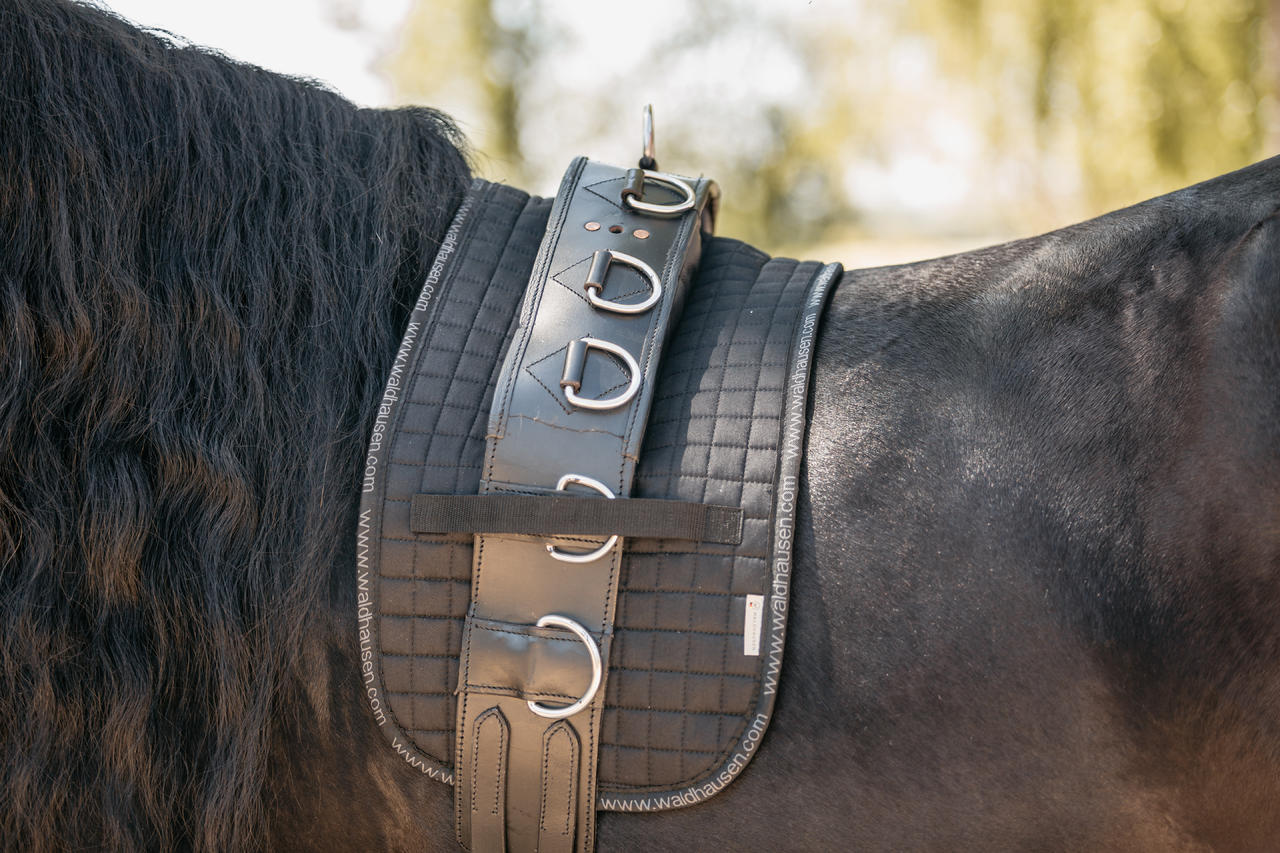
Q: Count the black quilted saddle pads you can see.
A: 1